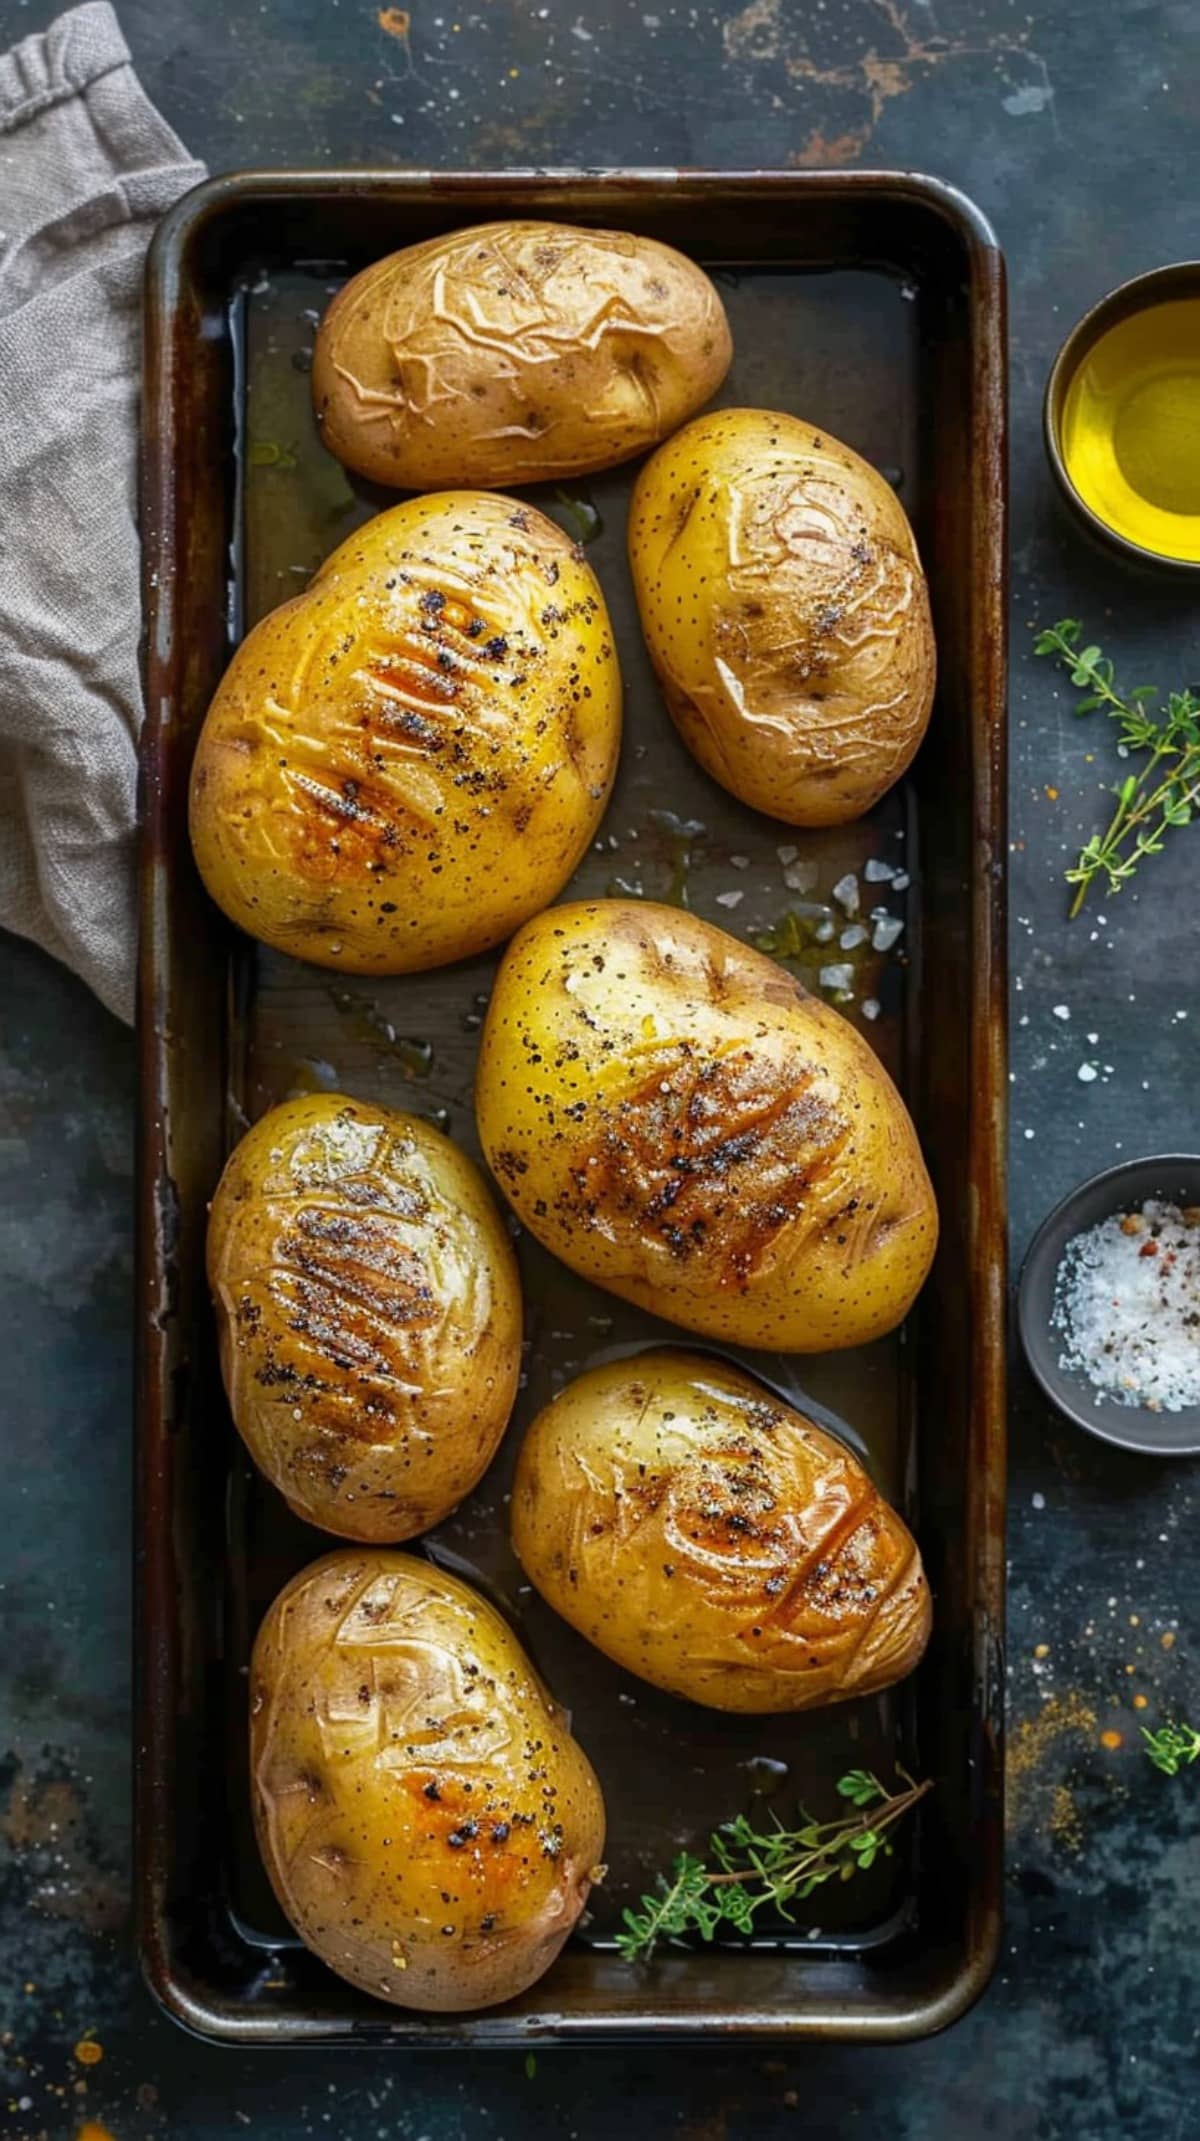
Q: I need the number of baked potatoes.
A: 7